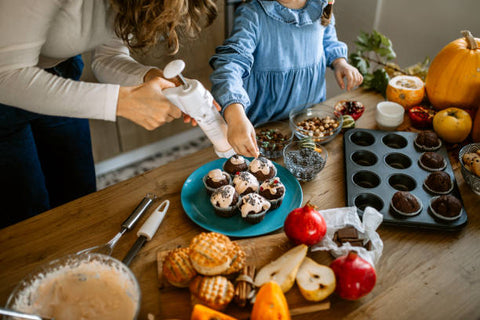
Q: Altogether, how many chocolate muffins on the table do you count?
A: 12